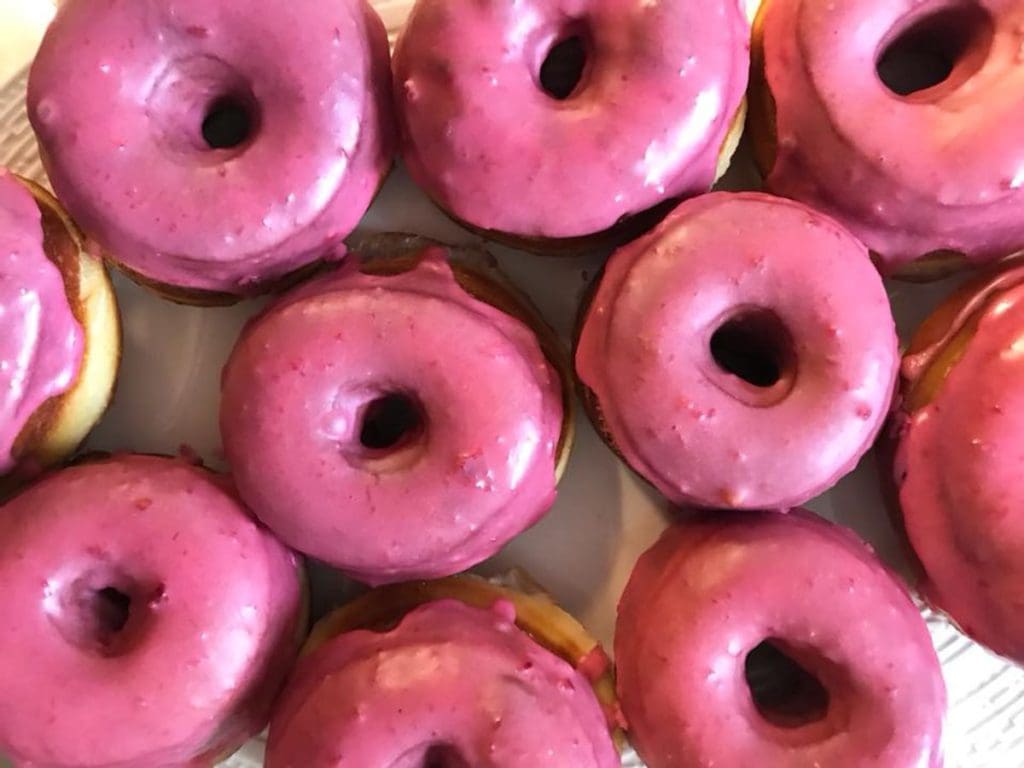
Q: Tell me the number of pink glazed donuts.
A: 10